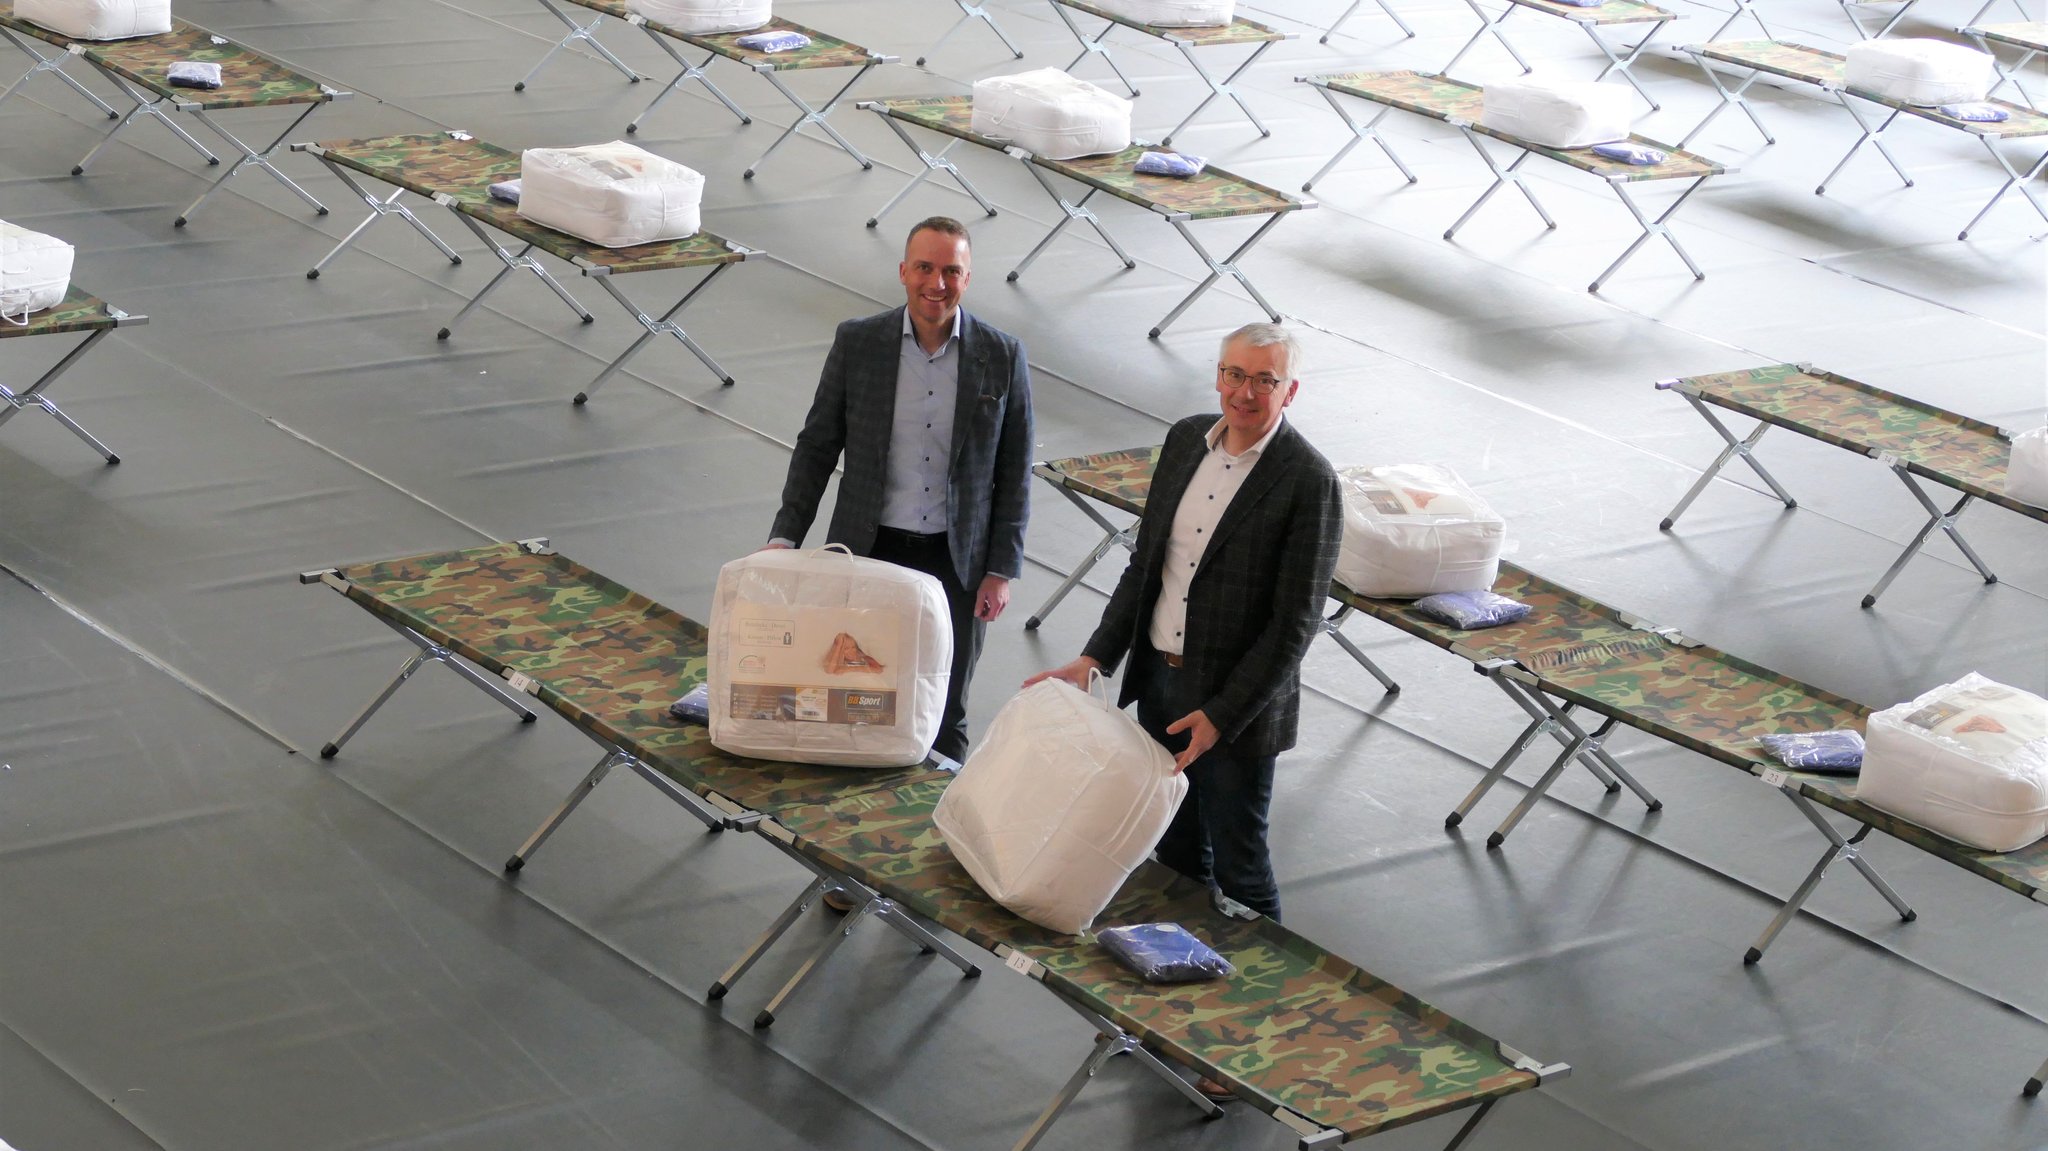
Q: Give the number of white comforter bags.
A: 13